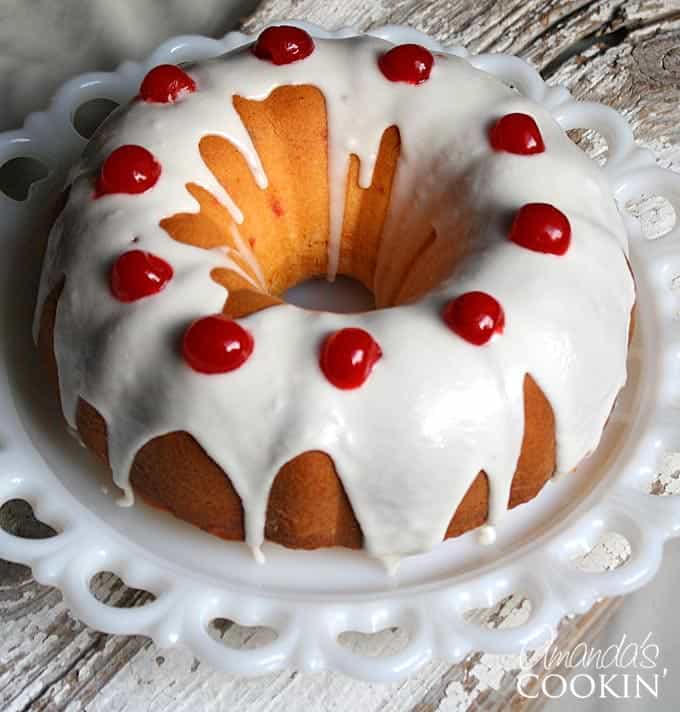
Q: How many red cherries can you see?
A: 10